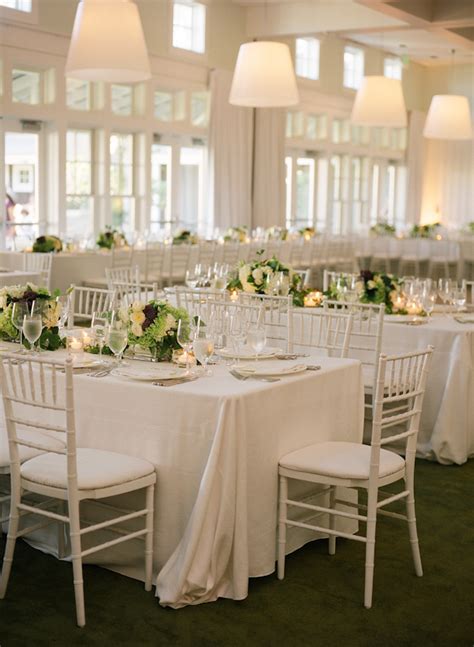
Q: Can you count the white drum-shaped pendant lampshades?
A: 4